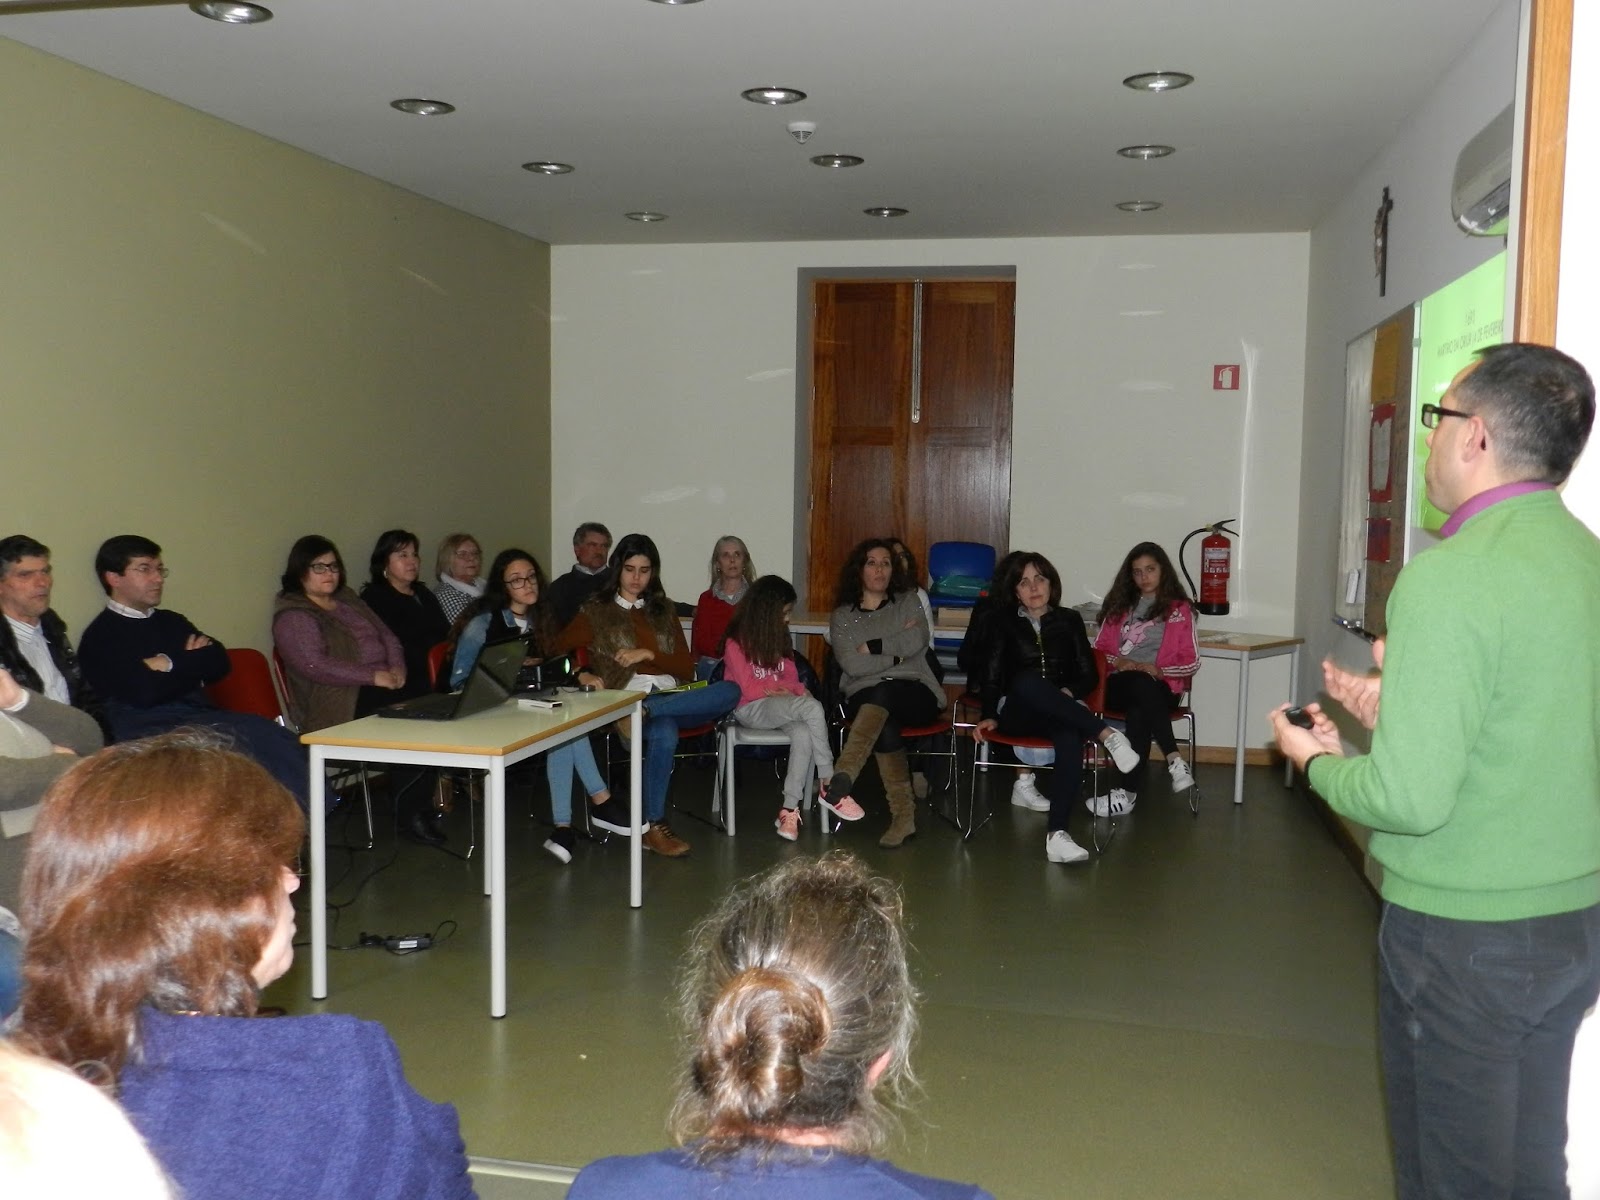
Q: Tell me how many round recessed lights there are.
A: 11